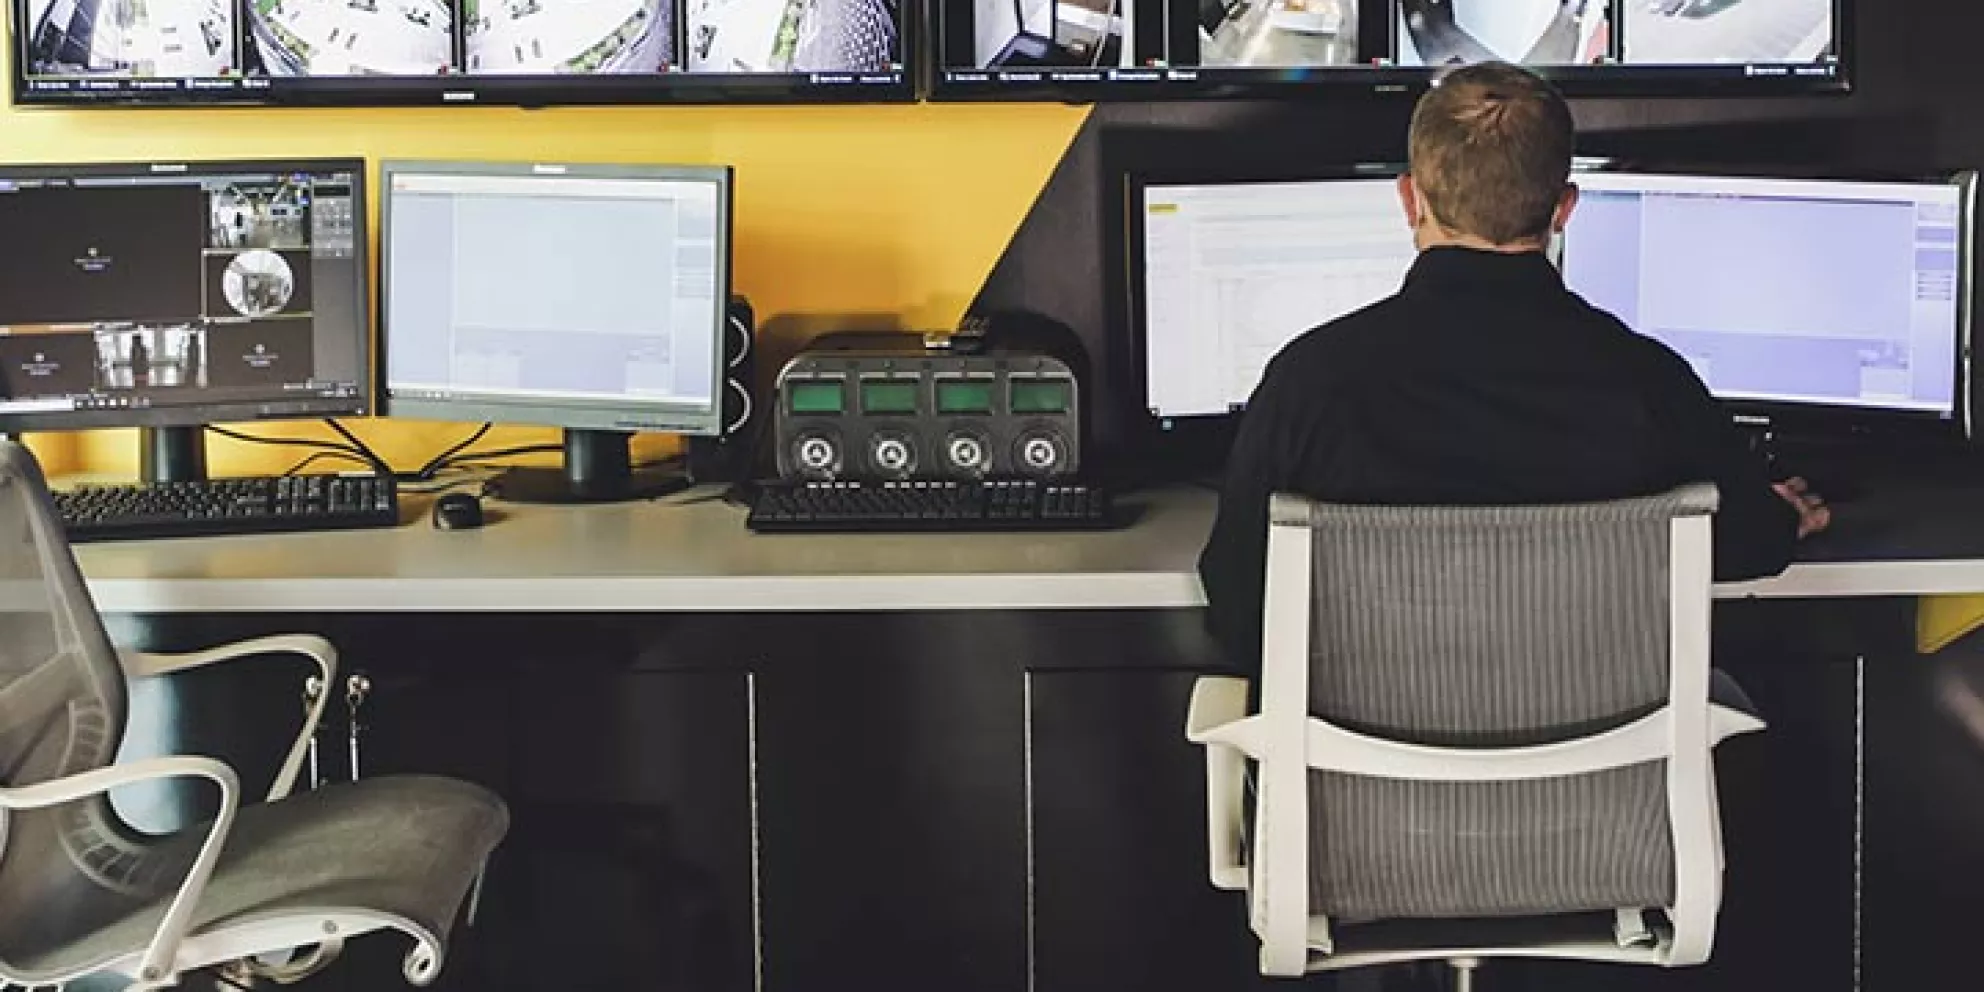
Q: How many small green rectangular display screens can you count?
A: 4